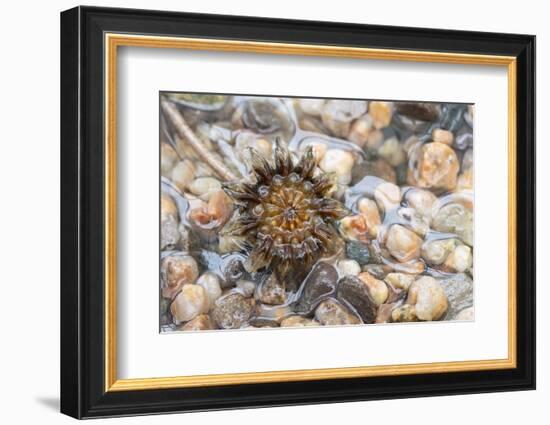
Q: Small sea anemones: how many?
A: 1